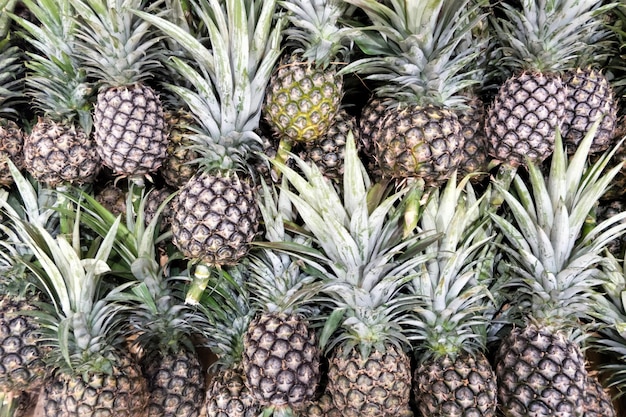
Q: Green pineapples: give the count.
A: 1